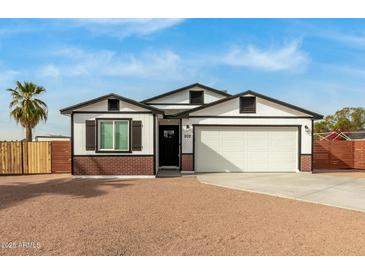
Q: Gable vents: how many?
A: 3